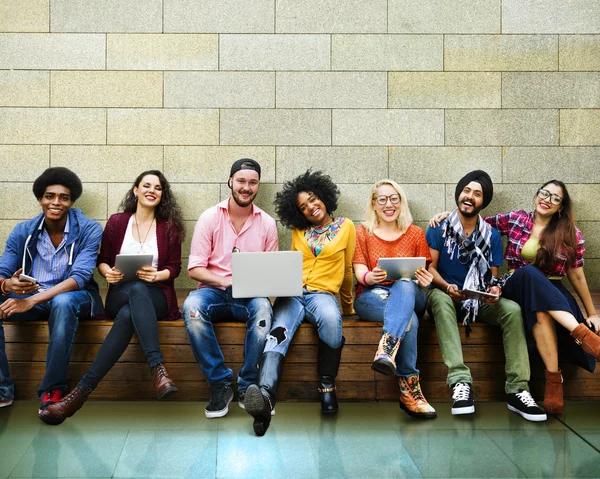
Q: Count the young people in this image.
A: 7